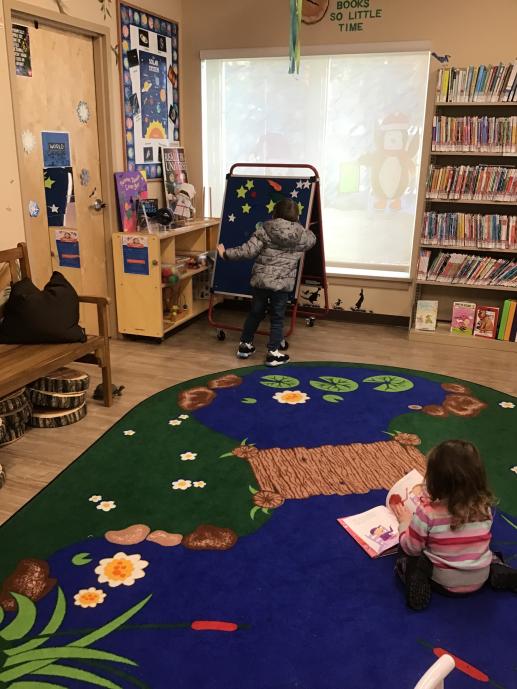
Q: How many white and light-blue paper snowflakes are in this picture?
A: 4